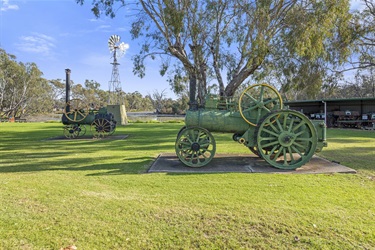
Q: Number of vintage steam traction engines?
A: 2